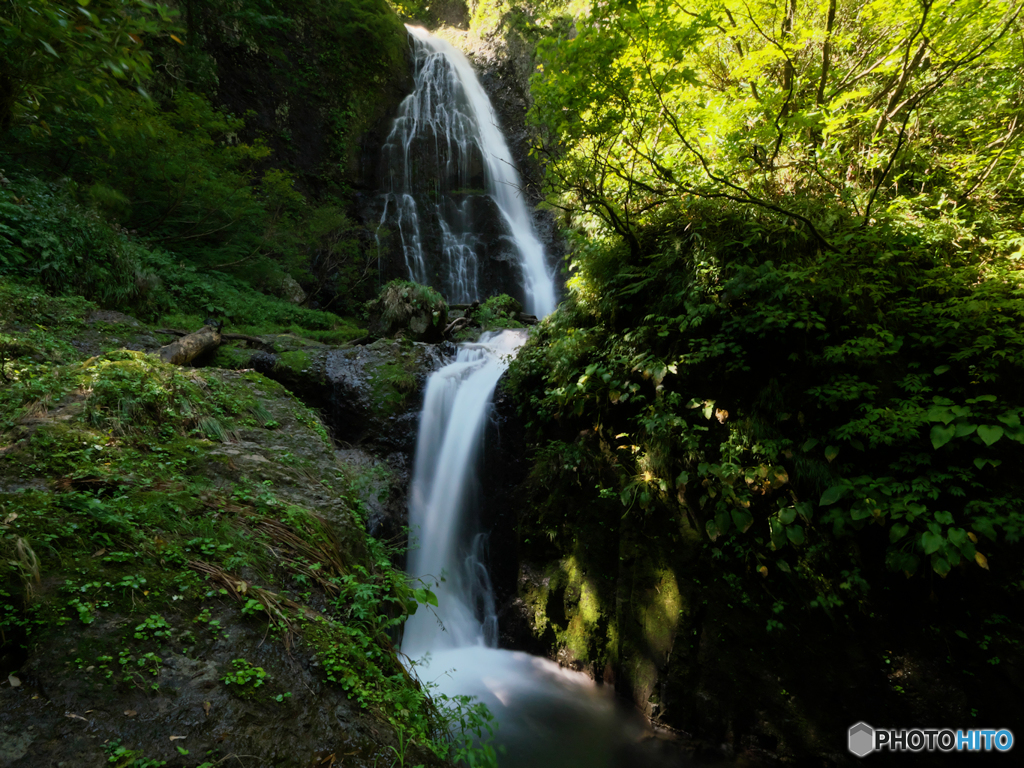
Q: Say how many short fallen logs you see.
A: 1